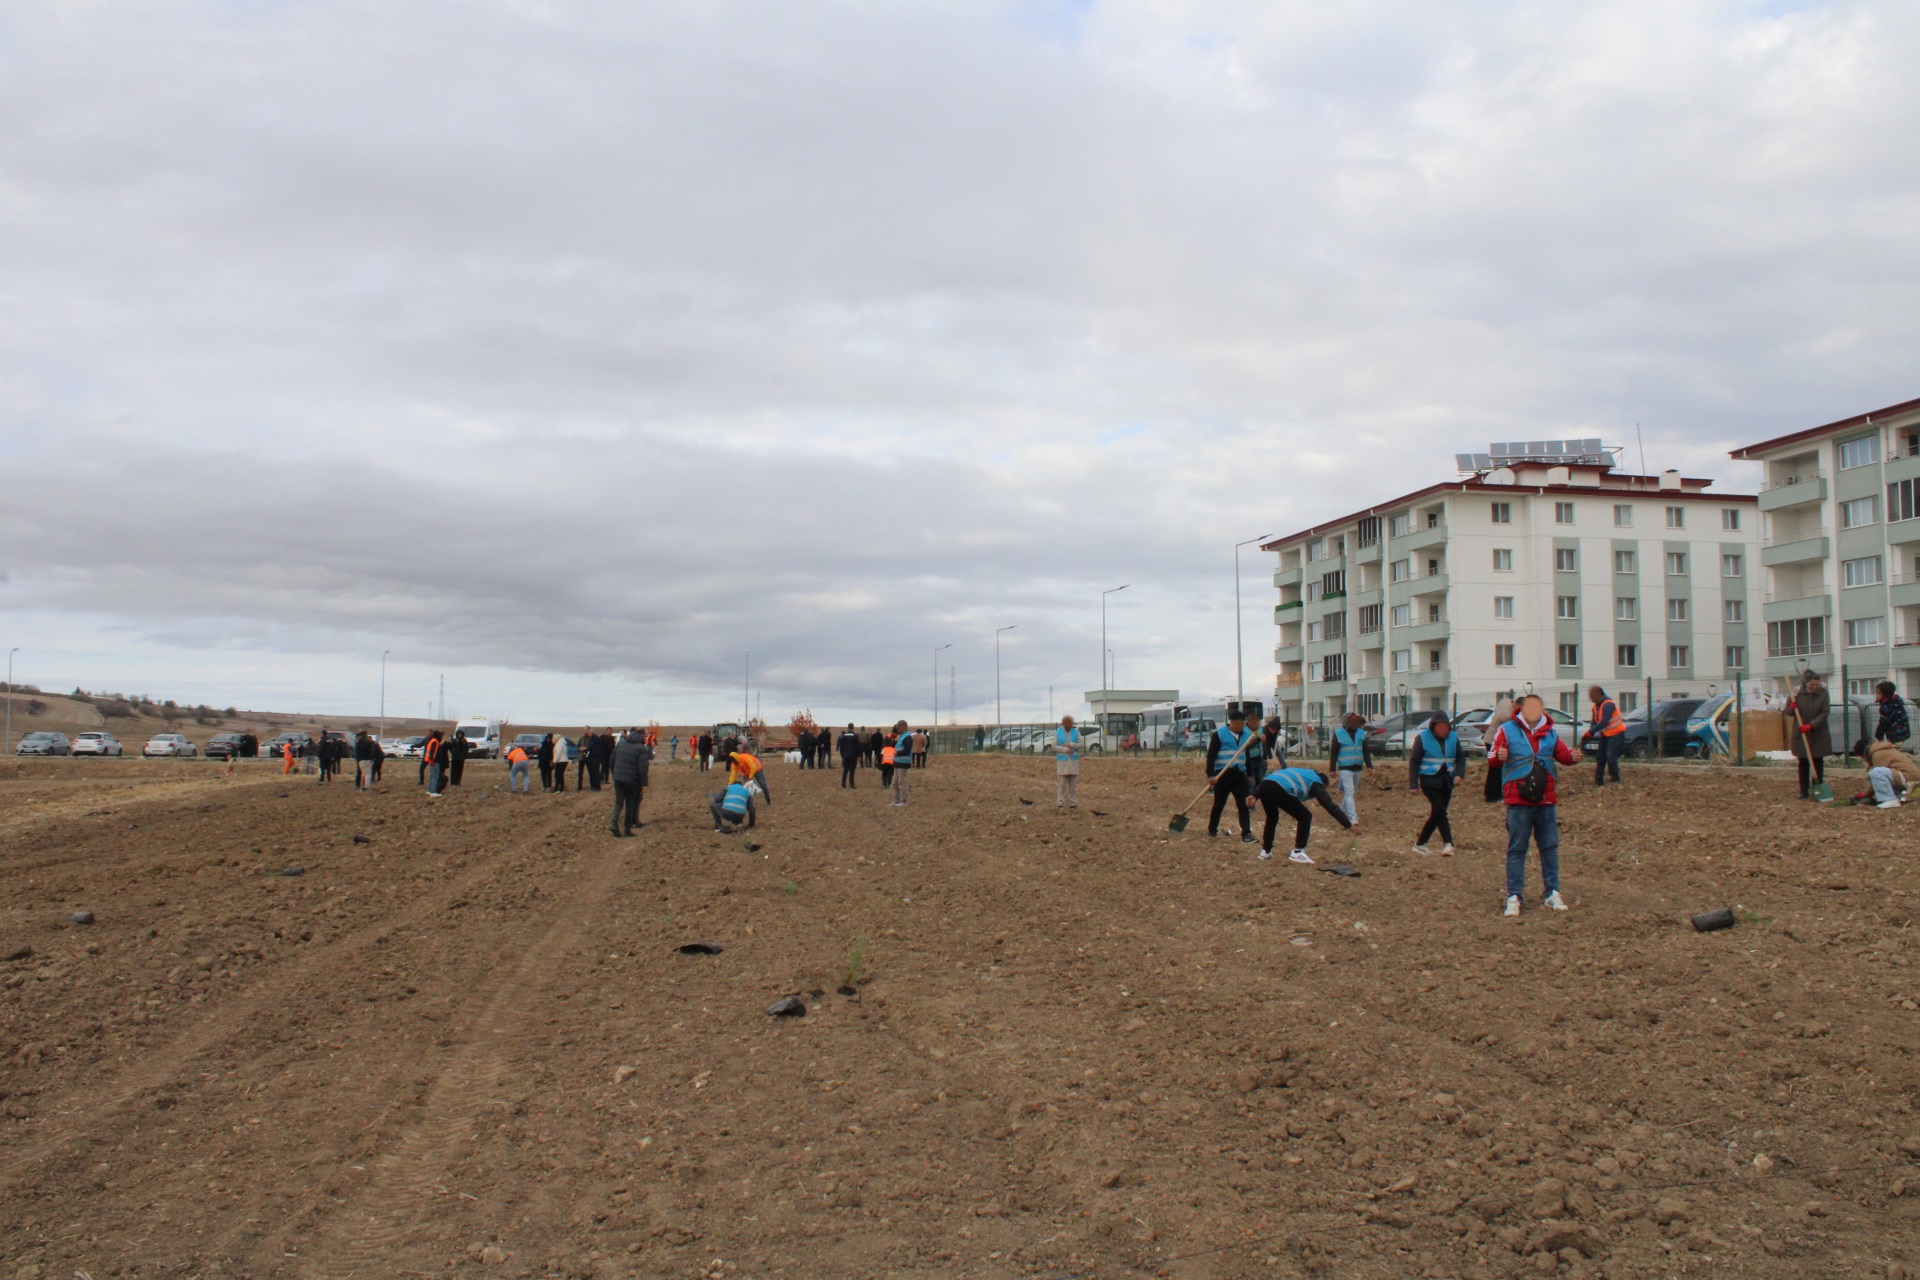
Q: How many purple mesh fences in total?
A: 0